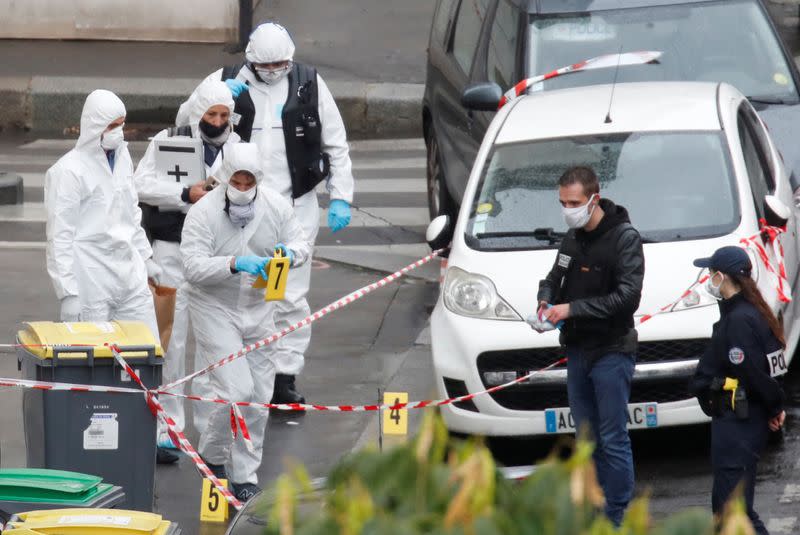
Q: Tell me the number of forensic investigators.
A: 4